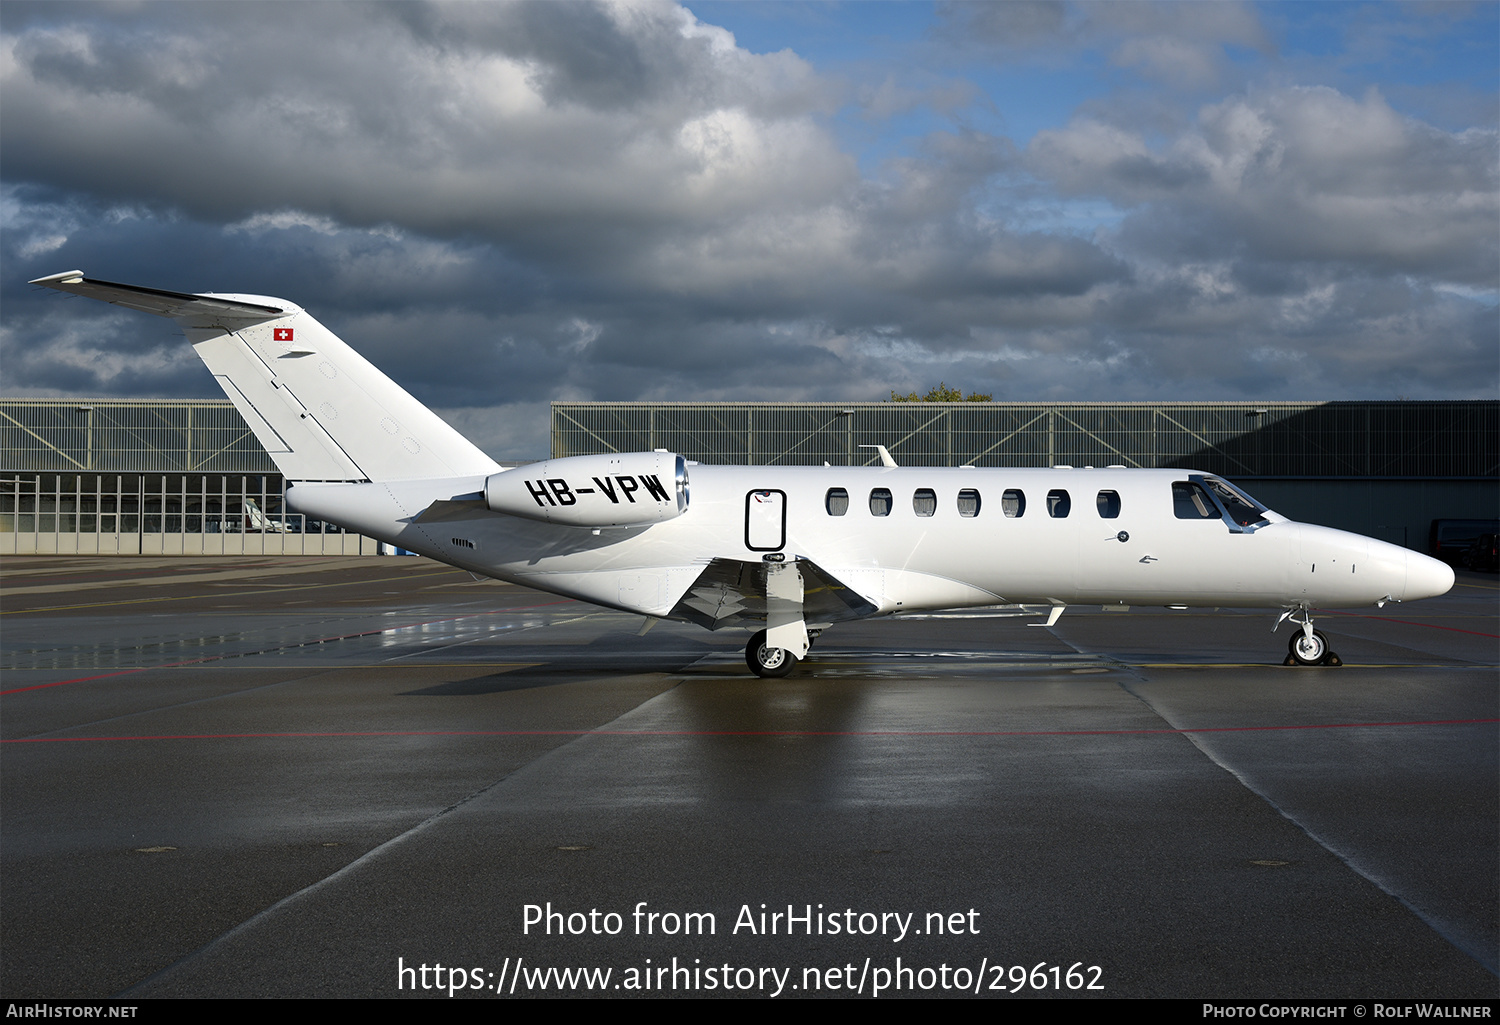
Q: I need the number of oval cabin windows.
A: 7